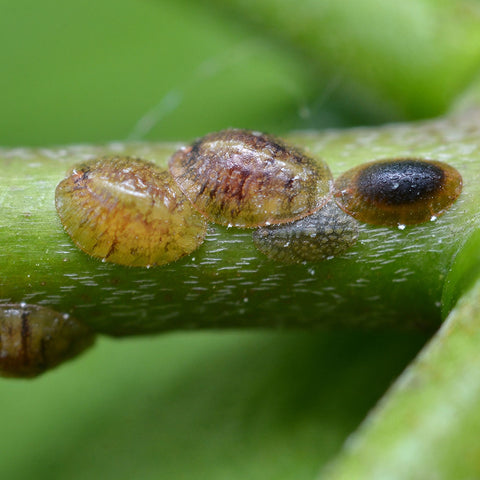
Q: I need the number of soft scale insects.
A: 5